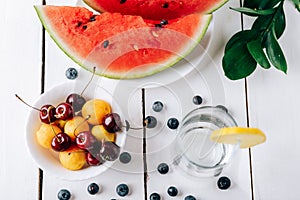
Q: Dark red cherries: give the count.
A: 8